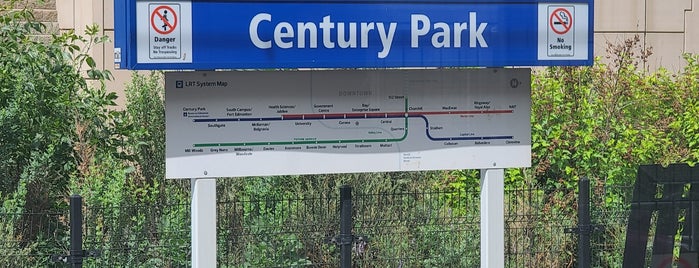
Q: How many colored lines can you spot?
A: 3